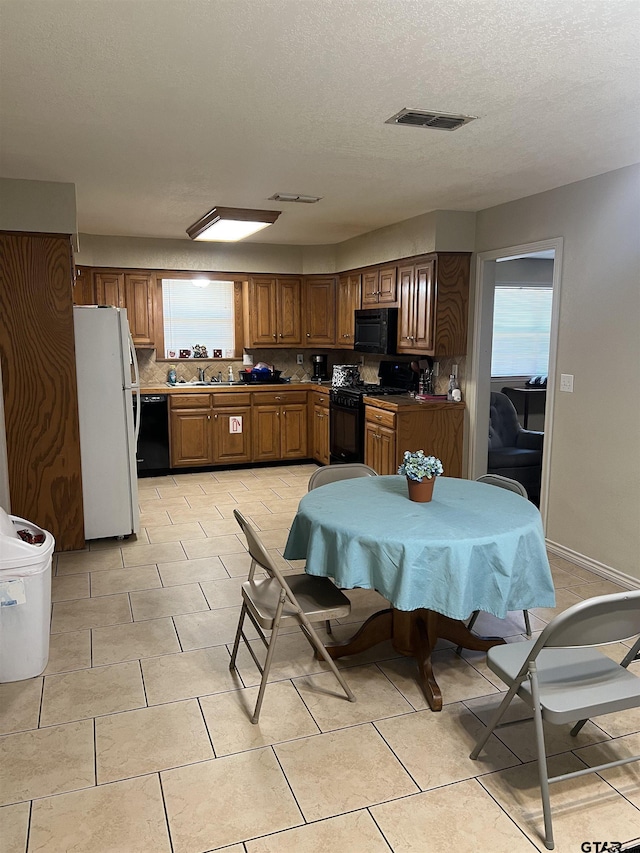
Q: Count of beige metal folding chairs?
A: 4